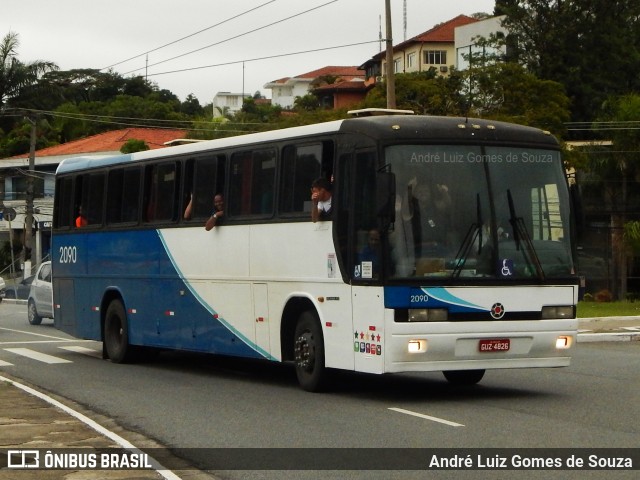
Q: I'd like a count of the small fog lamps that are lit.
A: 2